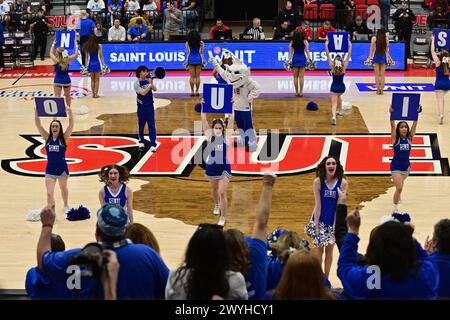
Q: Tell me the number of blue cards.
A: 6